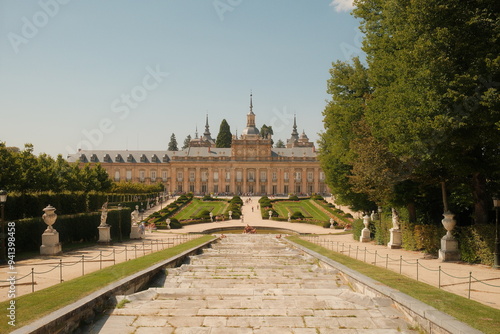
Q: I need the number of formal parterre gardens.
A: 2